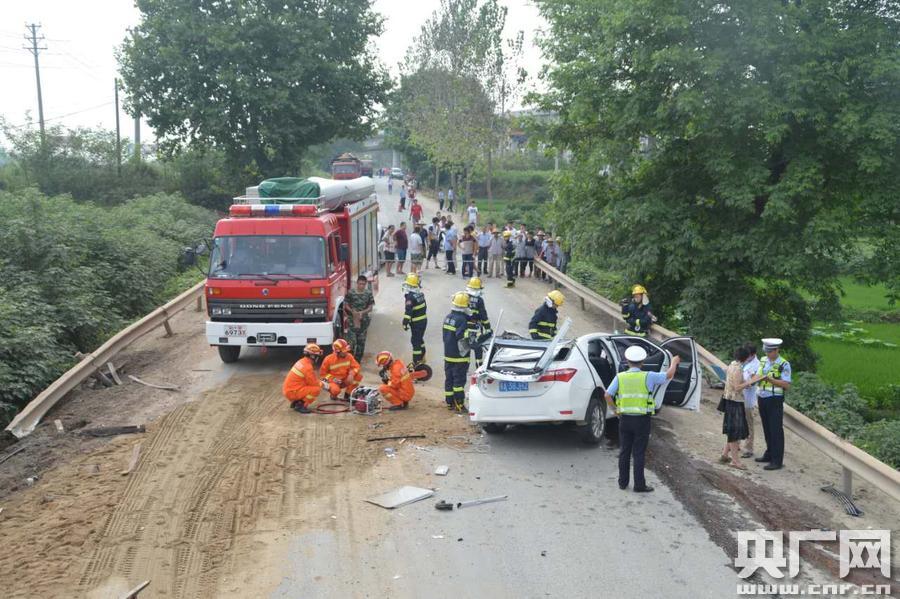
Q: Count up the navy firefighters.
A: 6